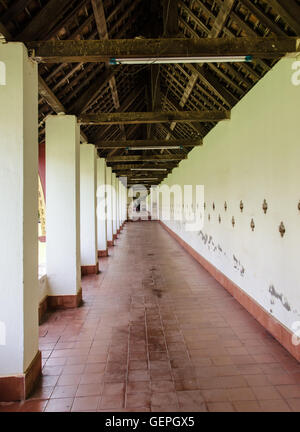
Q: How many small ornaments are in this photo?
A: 11